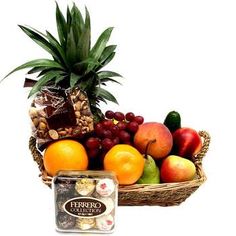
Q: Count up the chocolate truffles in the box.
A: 9